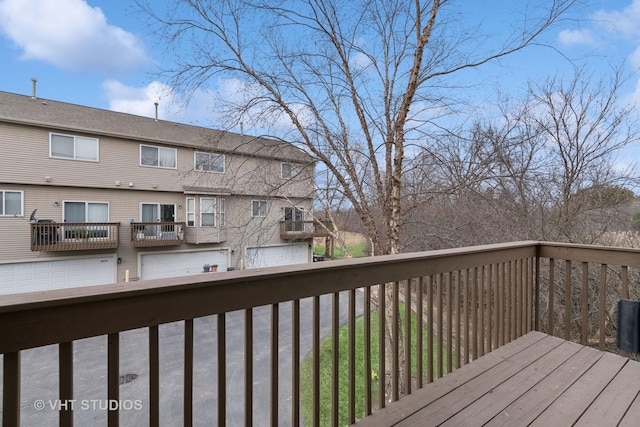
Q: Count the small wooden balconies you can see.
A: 3